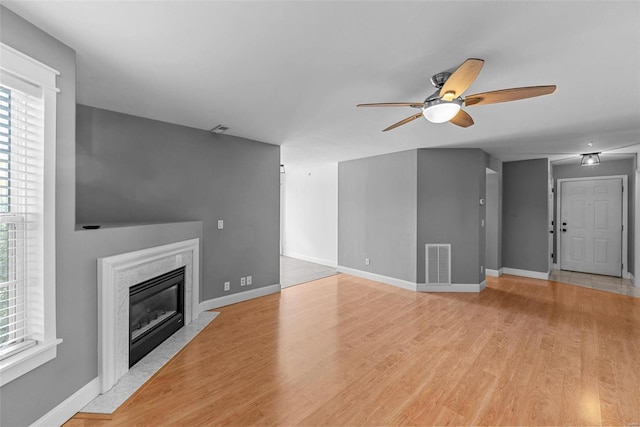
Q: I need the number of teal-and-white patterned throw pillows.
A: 0